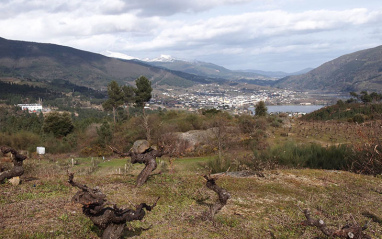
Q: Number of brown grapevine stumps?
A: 5